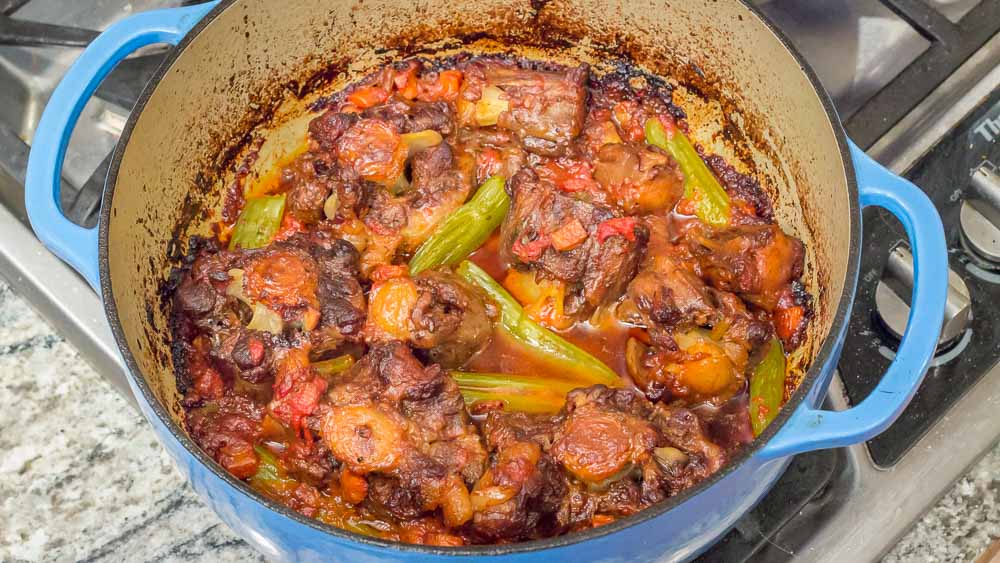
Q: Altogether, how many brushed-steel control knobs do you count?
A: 2